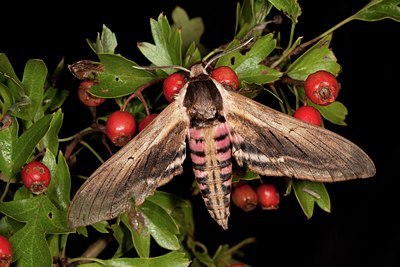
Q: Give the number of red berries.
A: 12